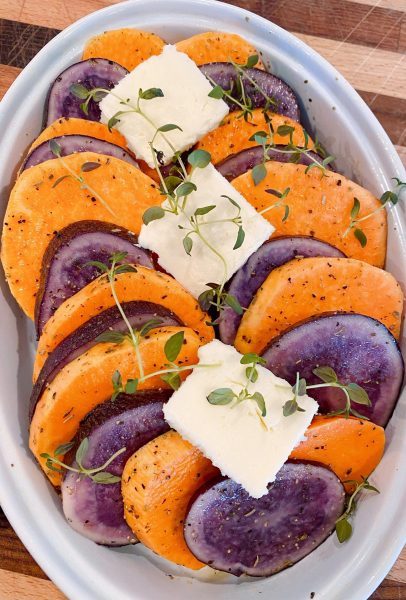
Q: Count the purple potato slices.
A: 10